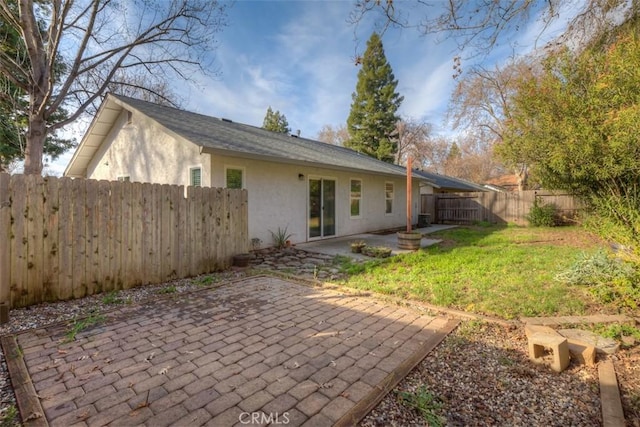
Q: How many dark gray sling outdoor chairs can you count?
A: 0